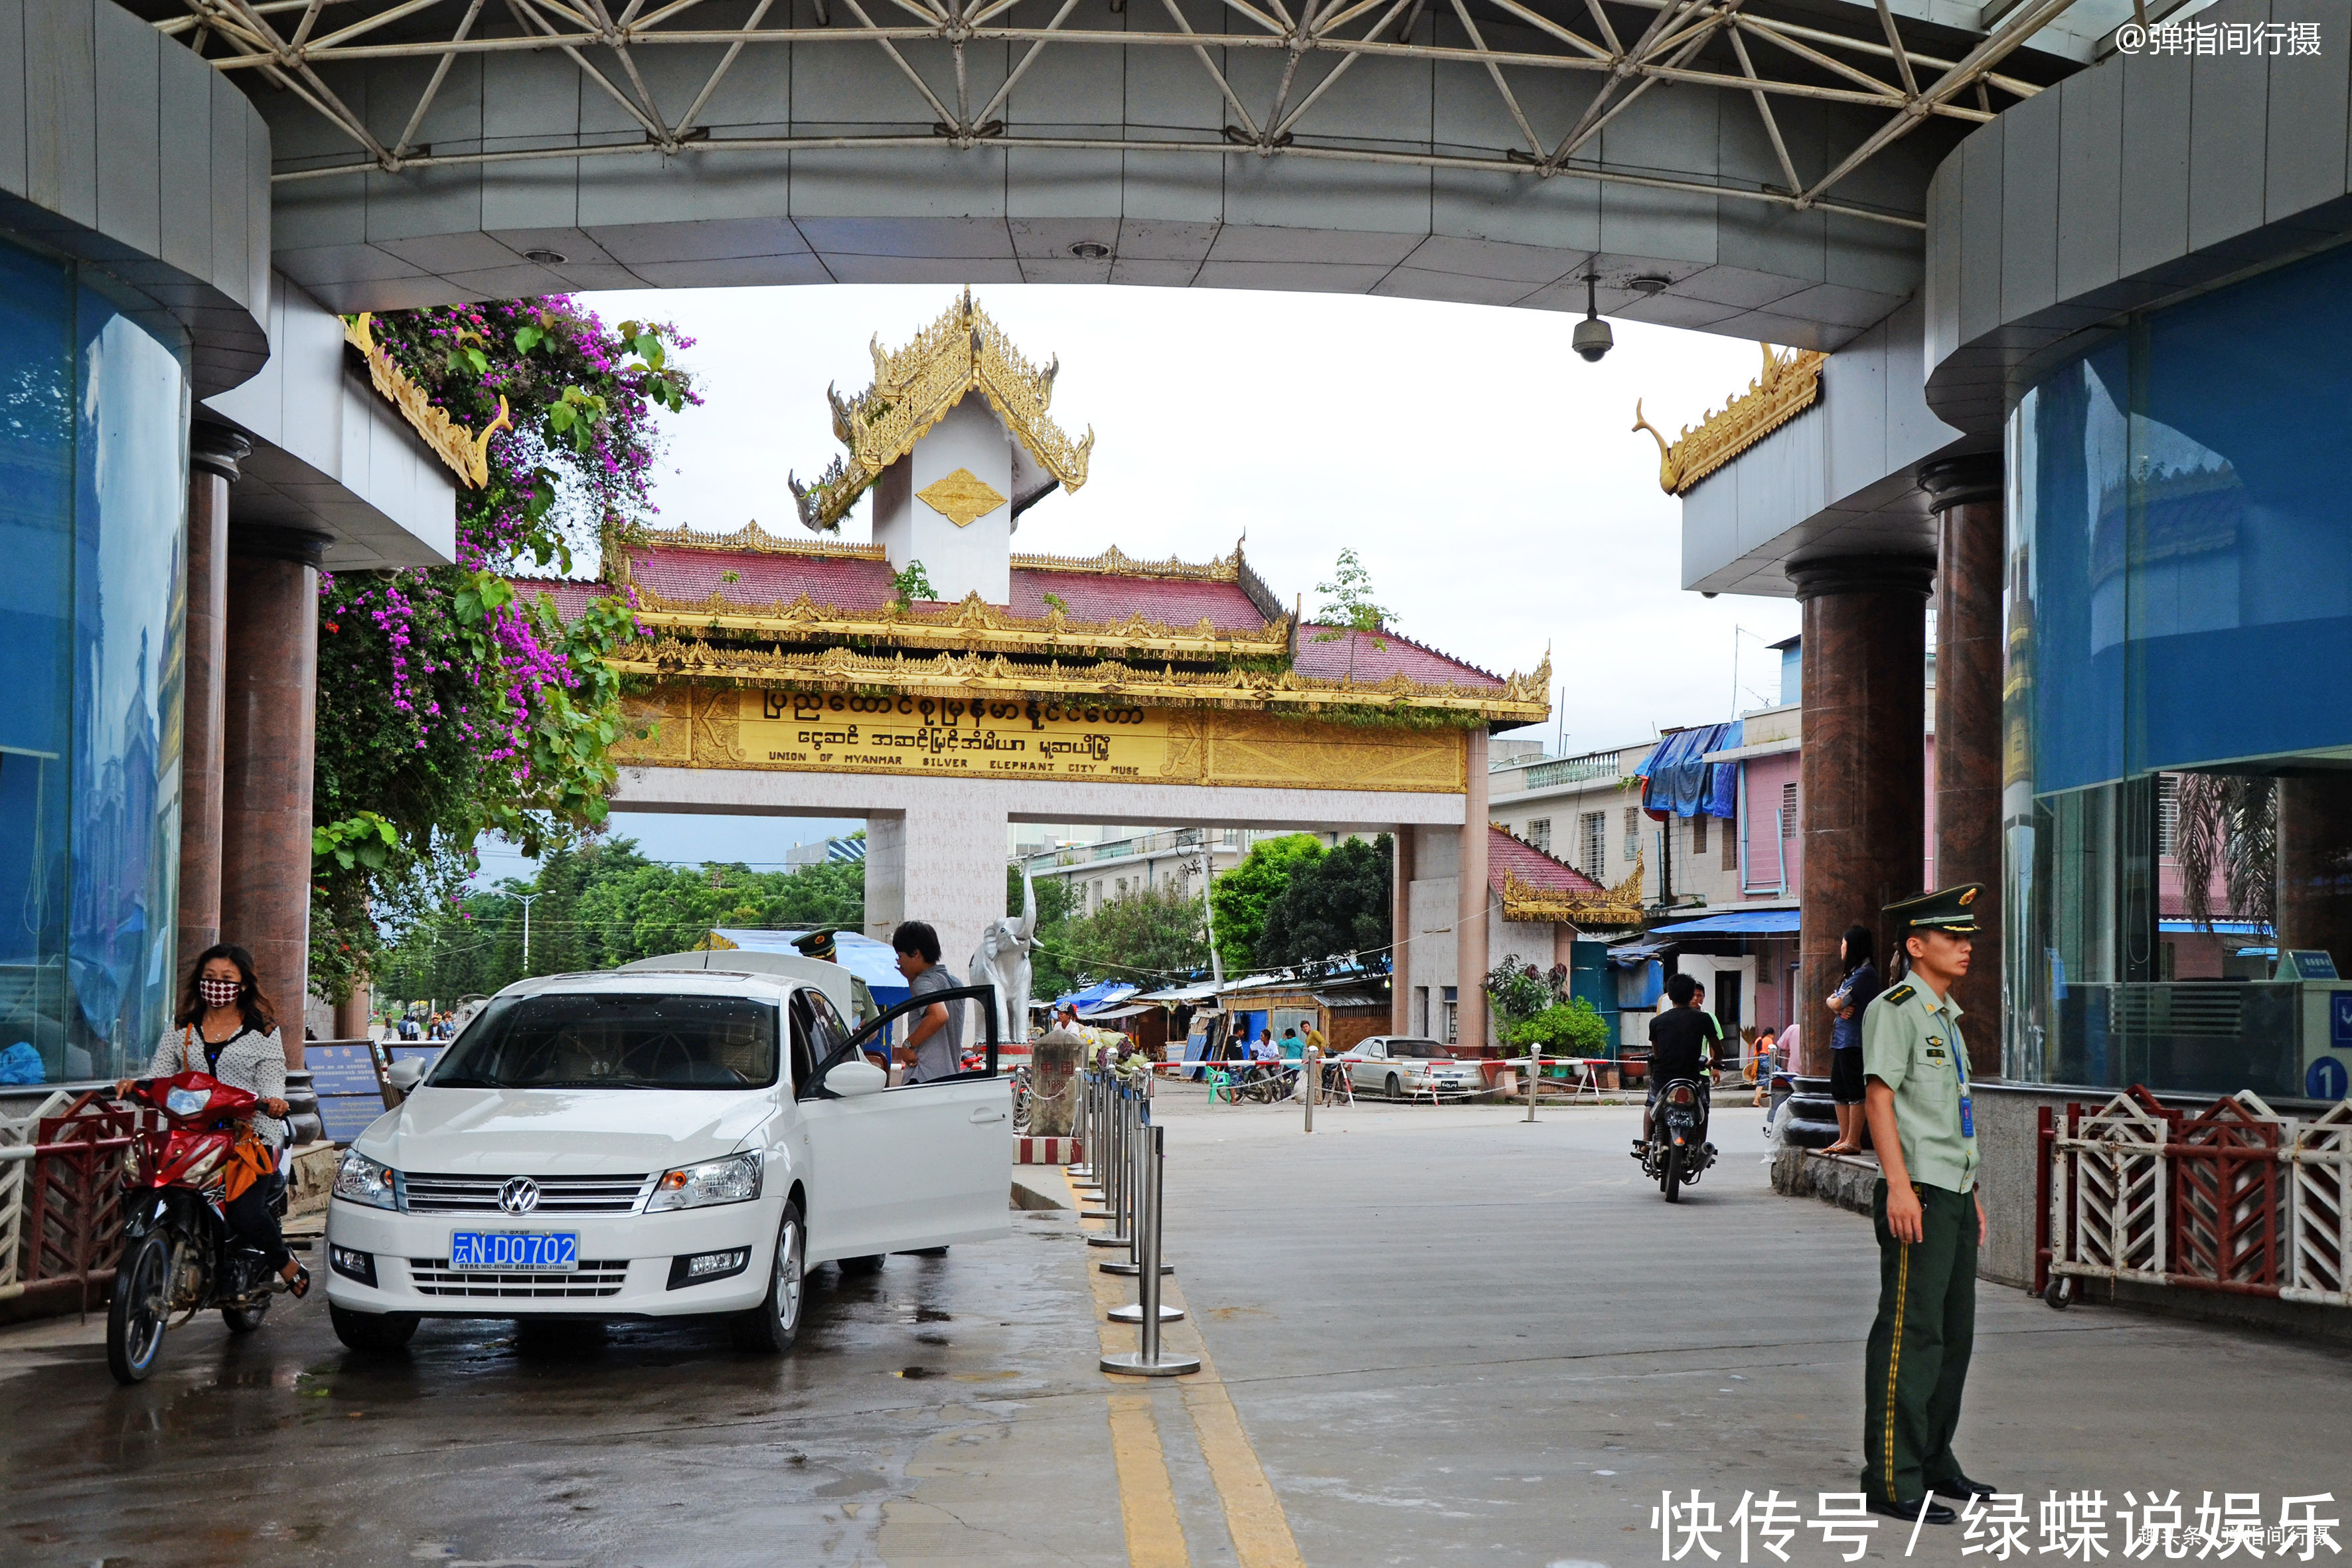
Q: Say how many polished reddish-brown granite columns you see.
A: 4